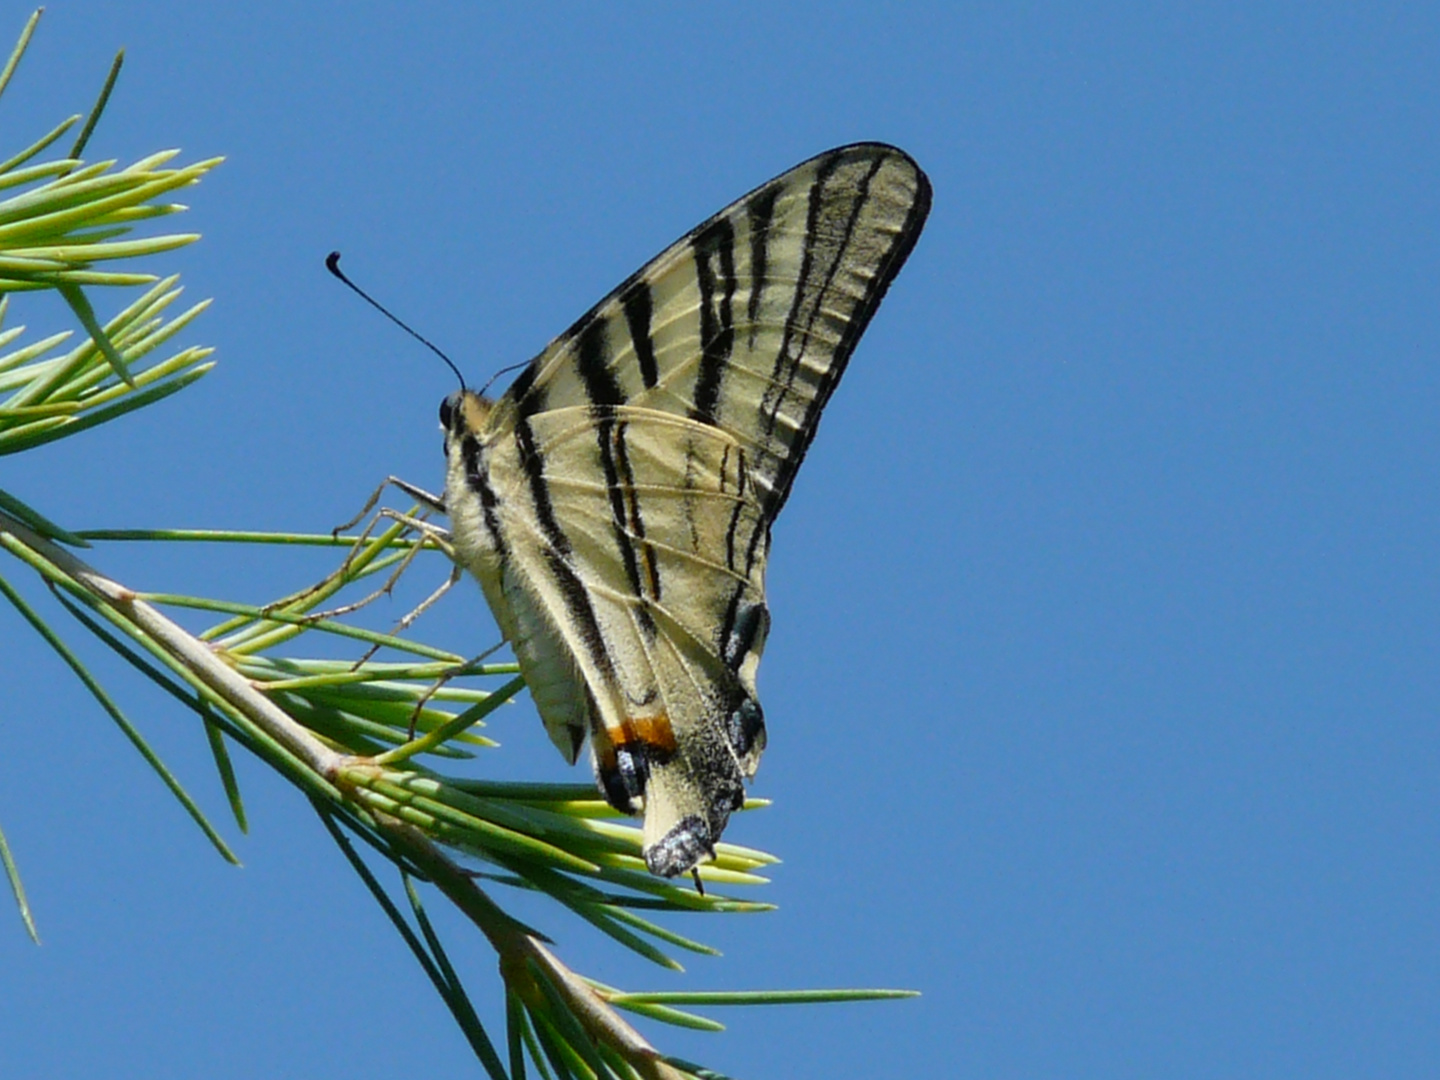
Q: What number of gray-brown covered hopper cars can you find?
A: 0